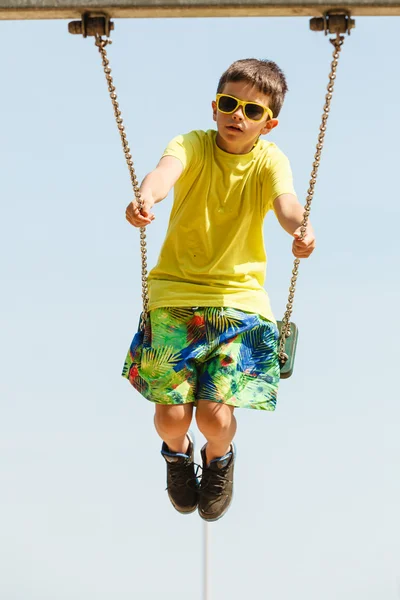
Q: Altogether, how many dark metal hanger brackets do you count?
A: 2